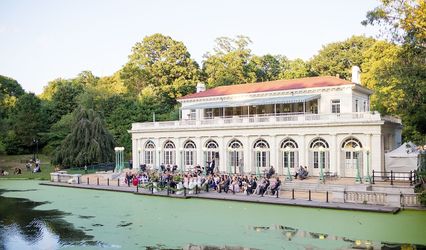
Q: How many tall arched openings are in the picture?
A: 9